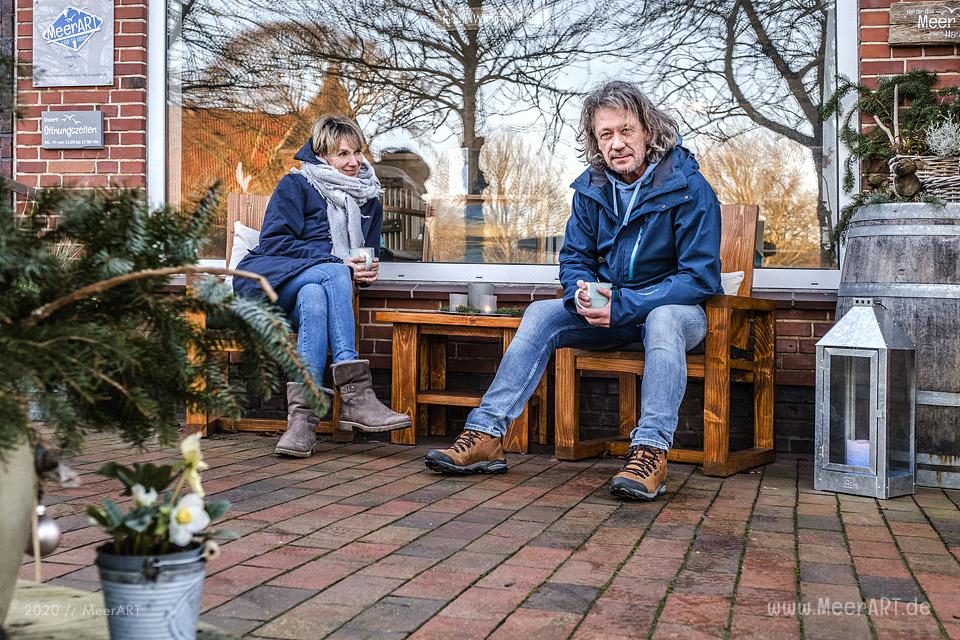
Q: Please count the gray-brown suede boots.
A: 2